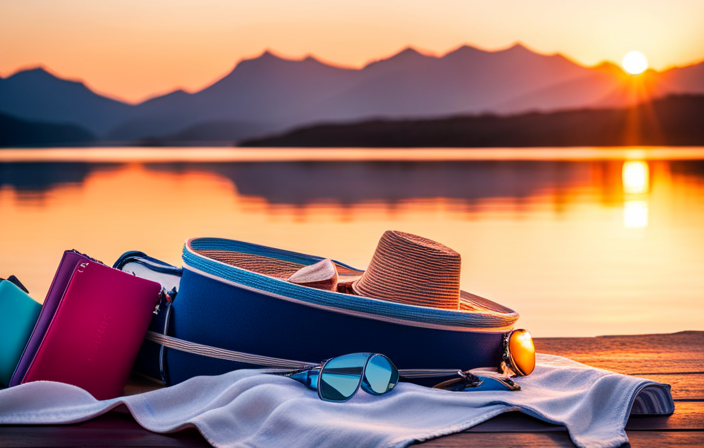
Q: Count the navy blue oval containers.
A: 1